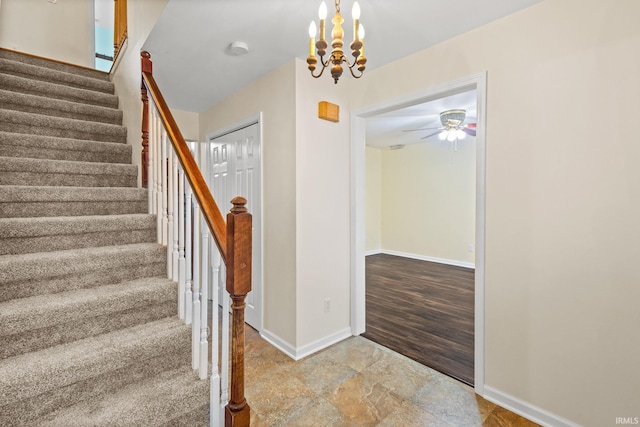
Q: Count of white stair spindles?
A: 12